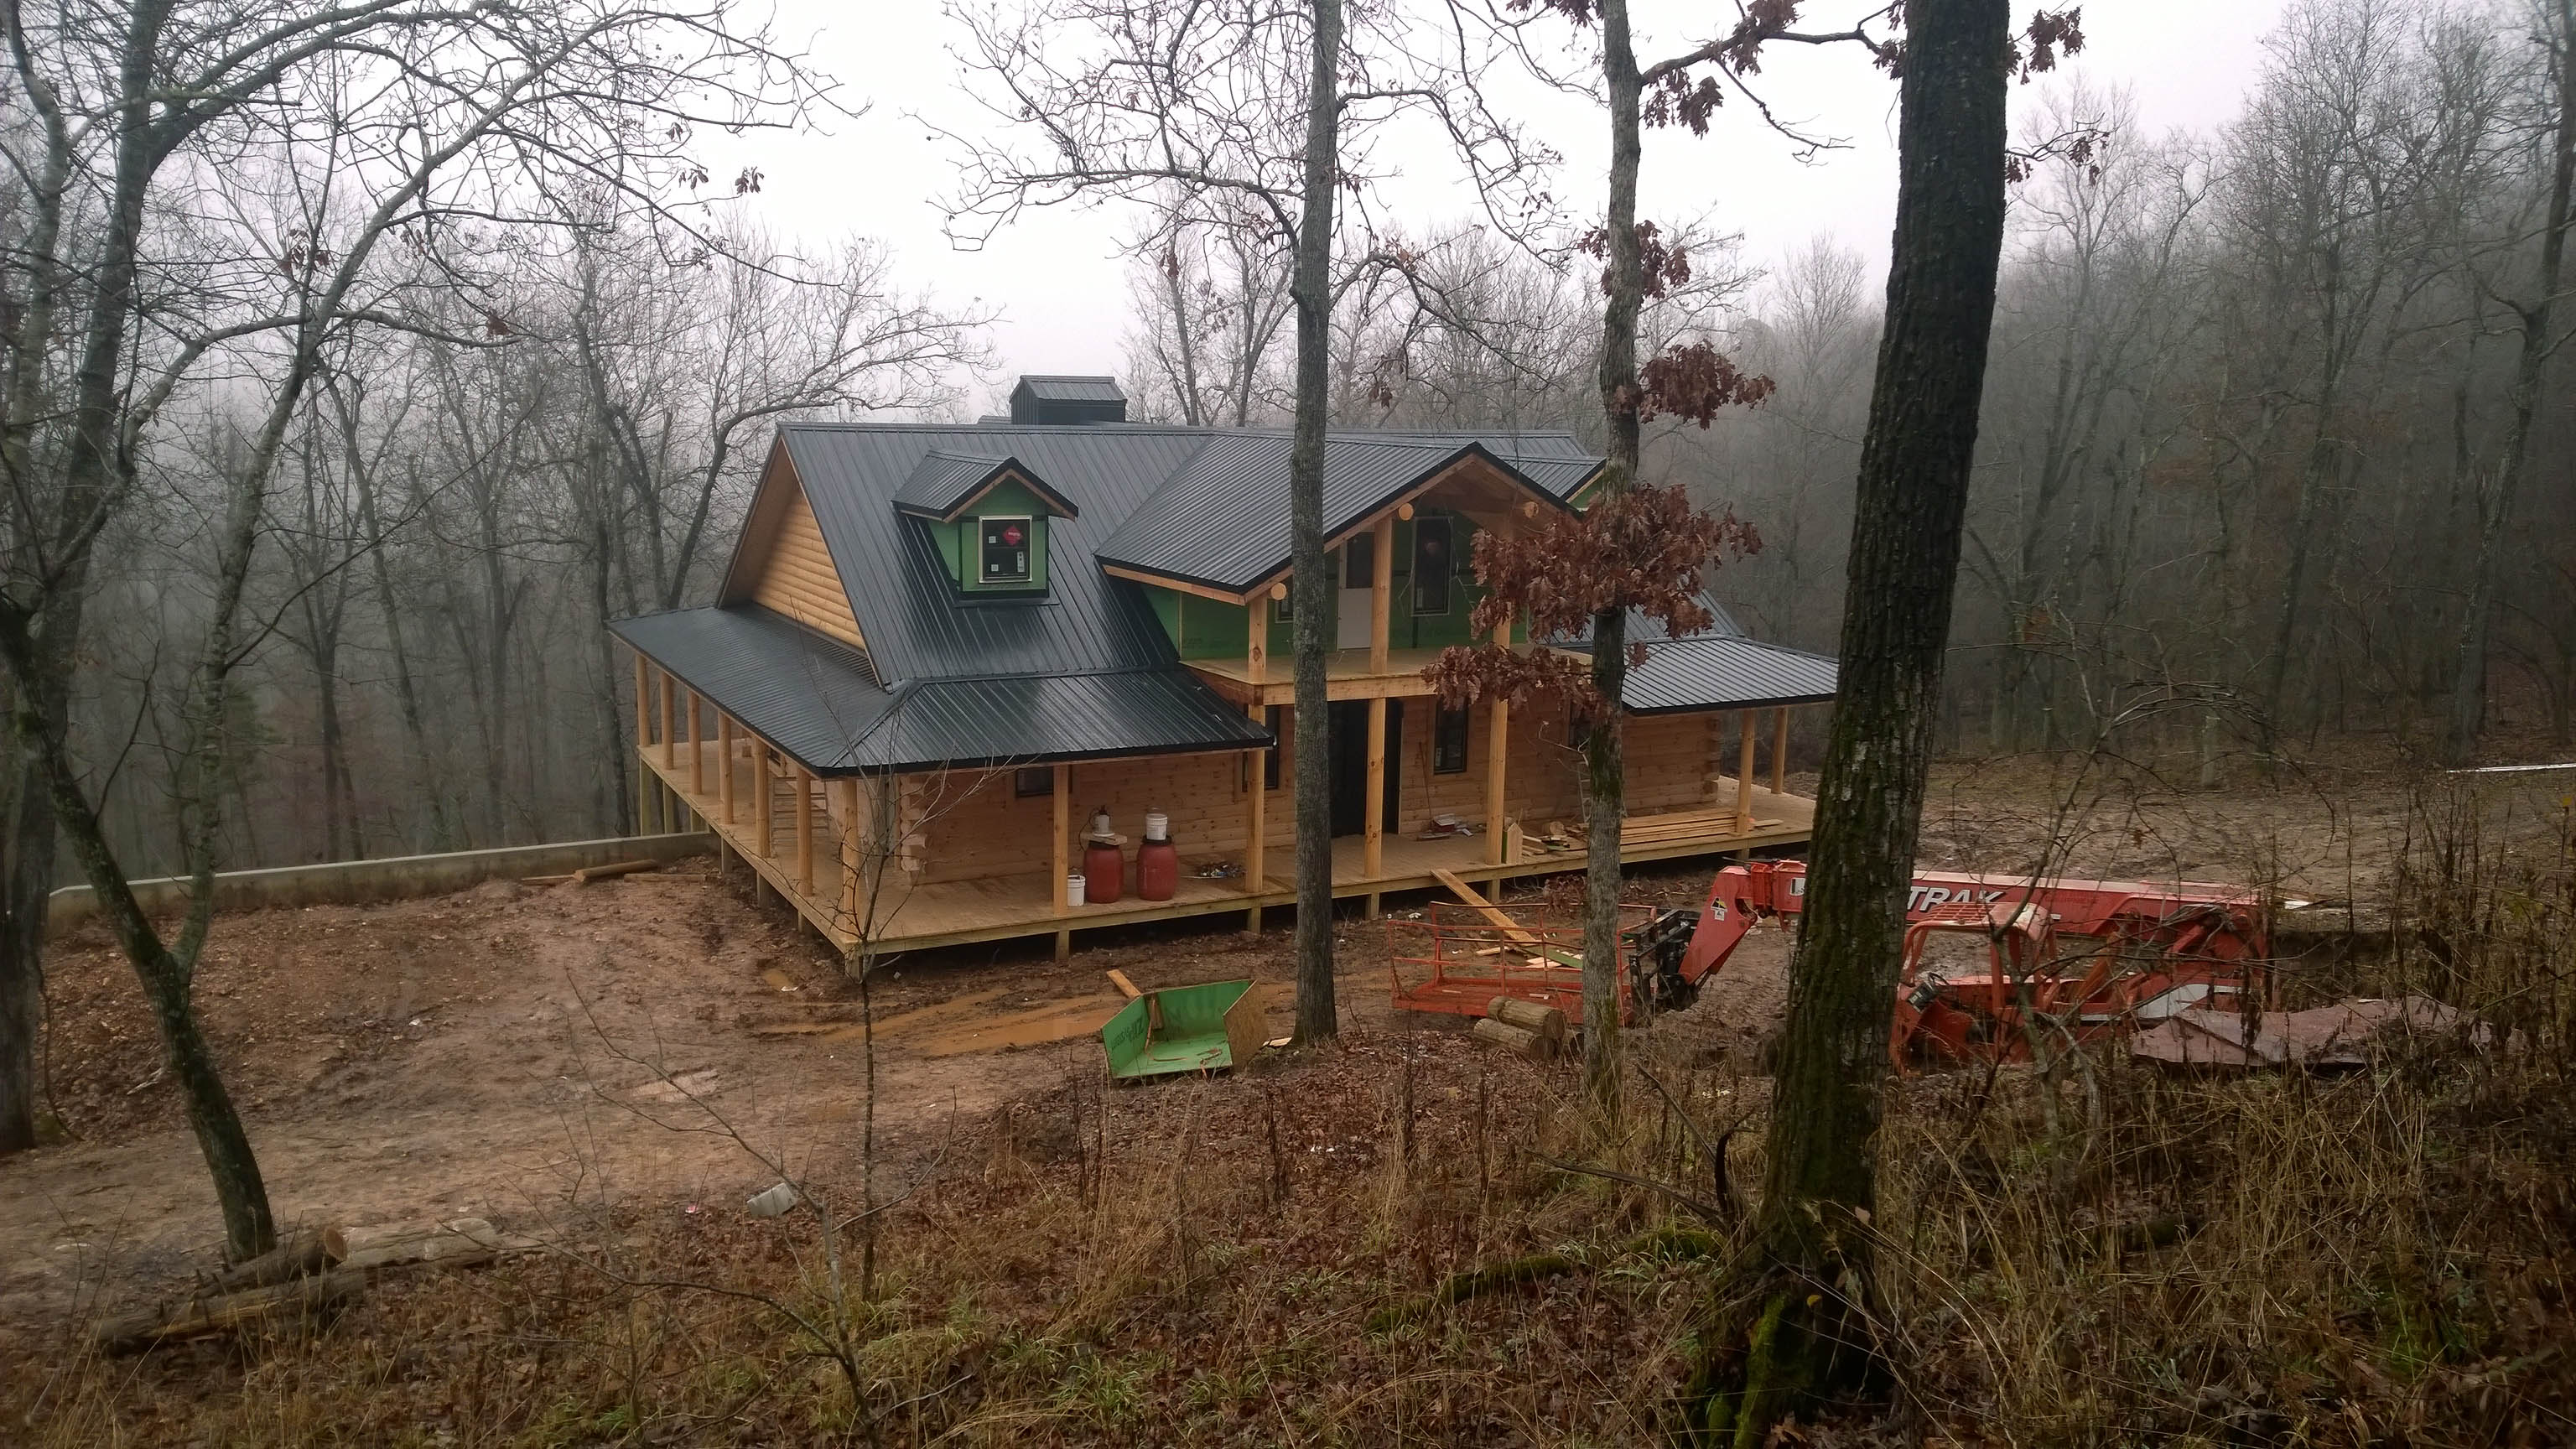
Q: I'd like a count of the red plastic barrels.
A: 2